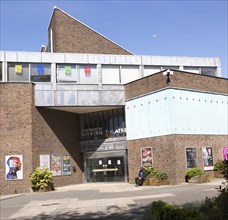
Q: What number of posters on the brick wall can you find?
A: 8